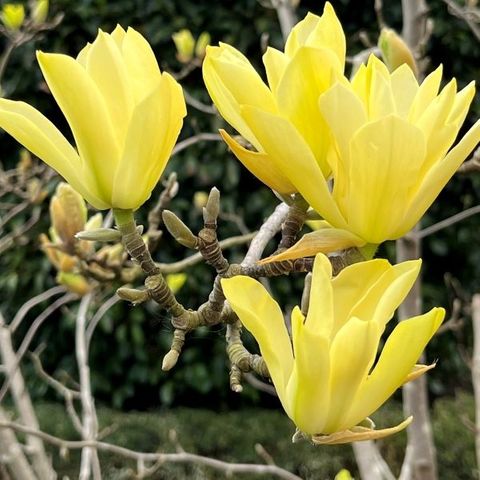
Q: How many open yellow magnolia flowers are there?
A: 4